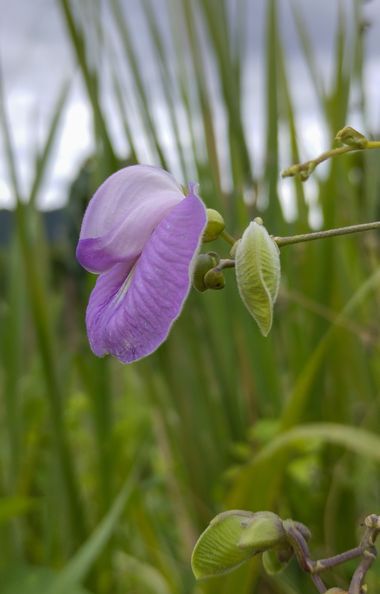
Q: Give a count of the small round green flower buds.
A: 3